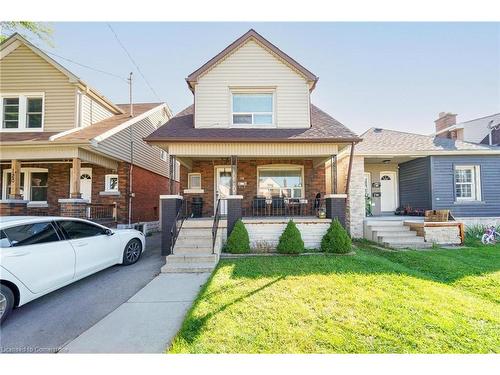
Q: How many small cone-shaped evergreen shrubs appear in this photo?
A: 3